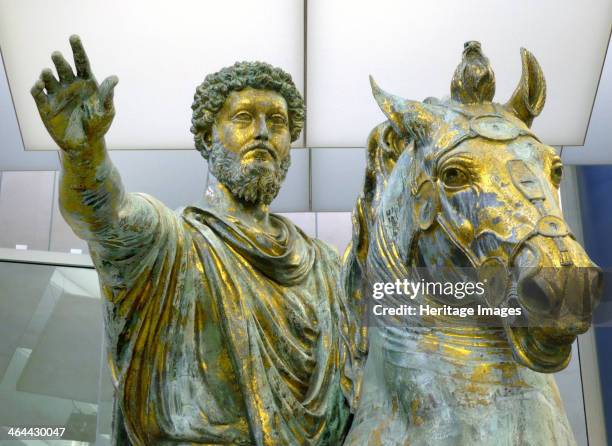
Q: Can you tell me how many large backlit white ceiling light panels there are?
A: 2